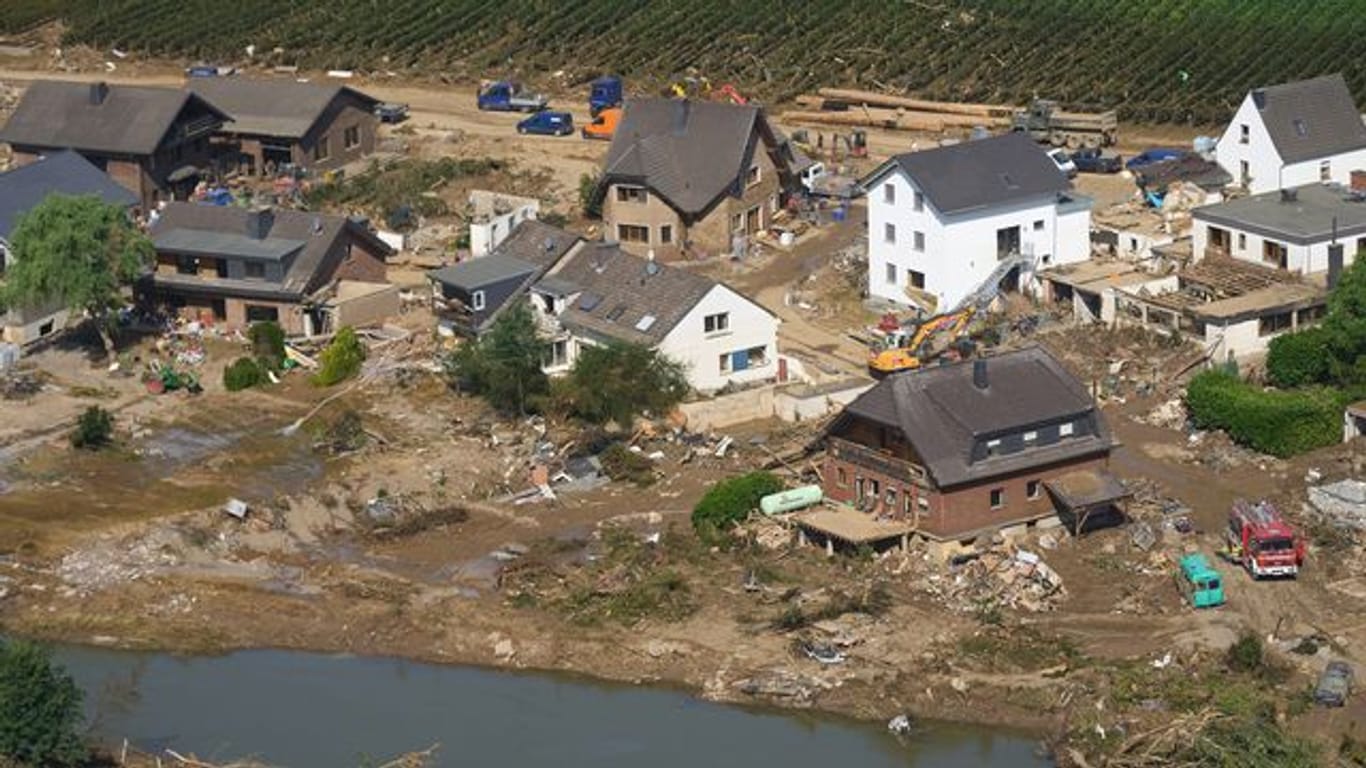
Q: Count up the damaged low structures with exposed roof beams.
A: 1